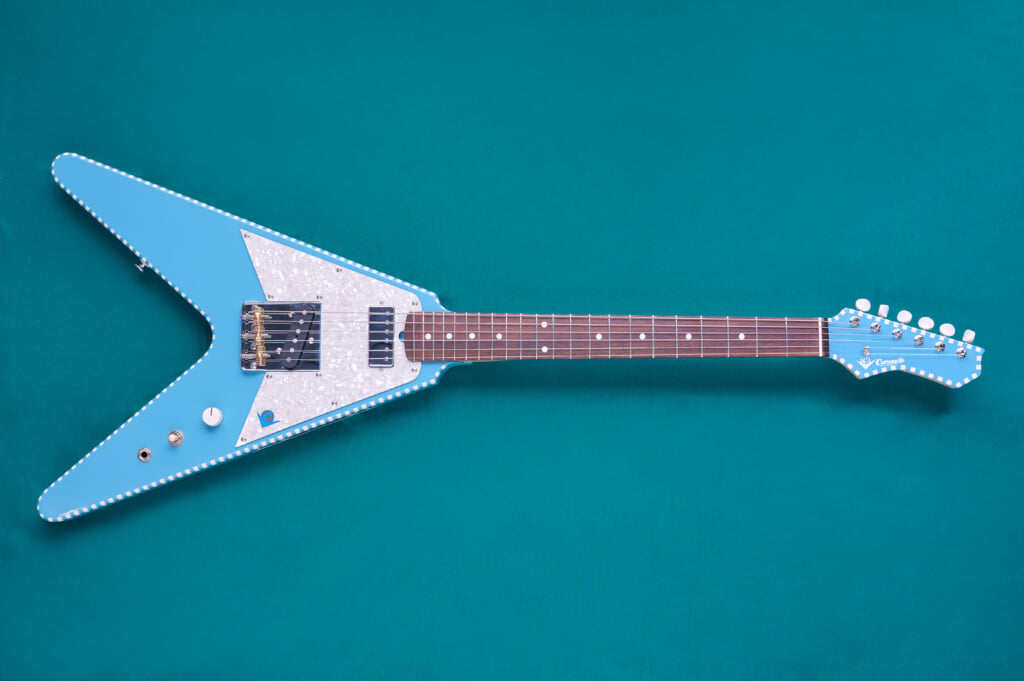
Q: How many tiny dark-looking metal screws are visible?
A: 12